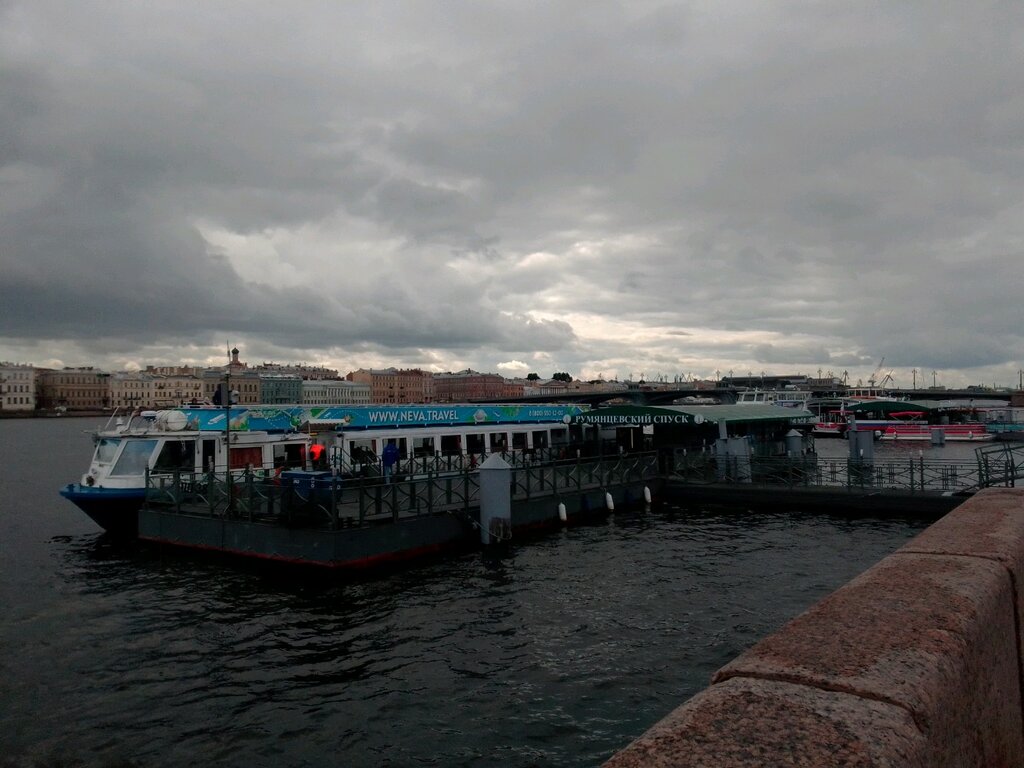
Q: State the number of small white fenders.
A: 3